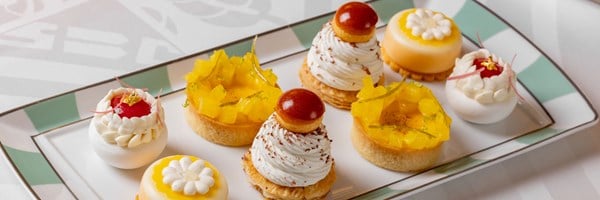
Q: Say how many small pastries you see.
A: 8